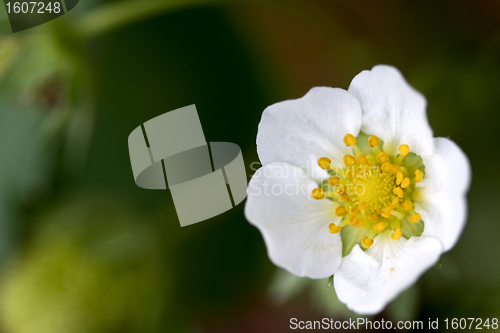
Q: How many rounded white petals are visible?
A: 5